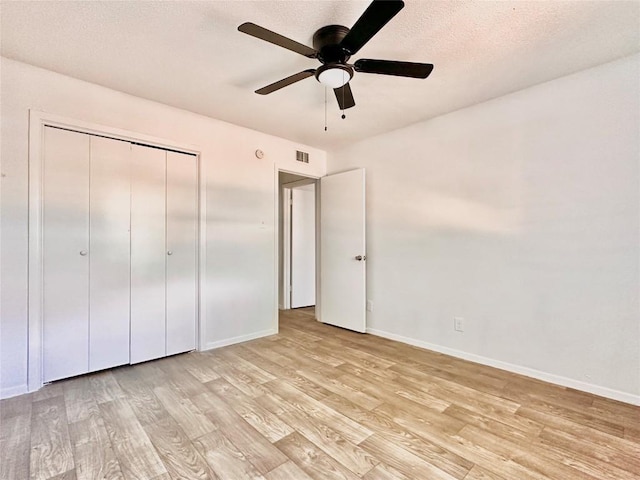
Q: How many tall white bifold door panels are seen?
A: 4